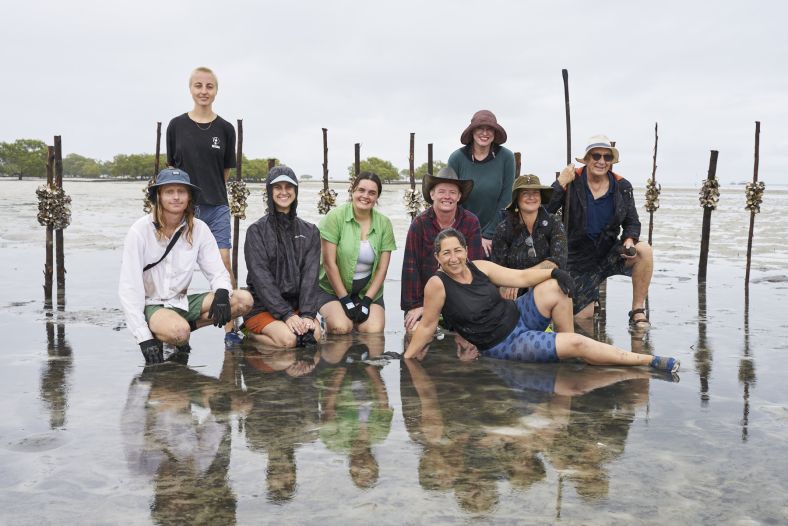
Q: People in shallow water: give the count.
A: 9